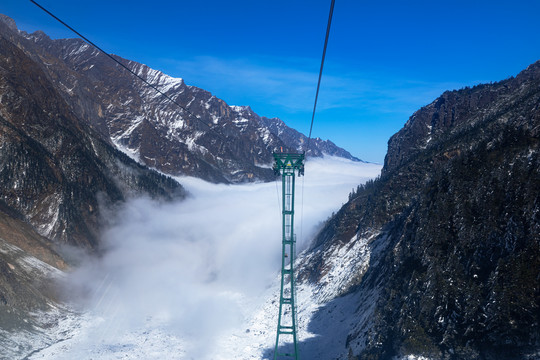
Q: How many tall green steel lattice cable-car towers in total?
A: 1